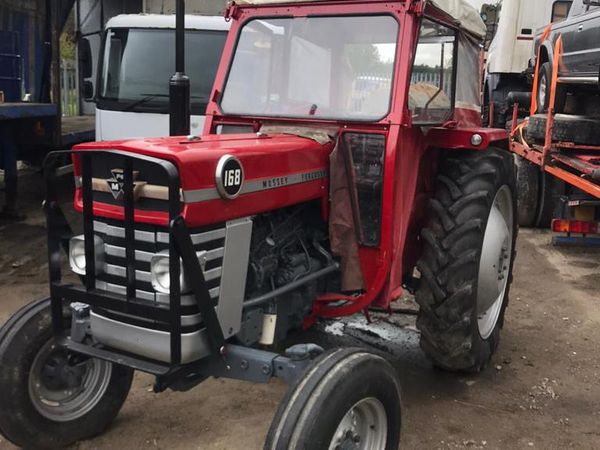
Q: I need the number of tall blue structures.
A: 1